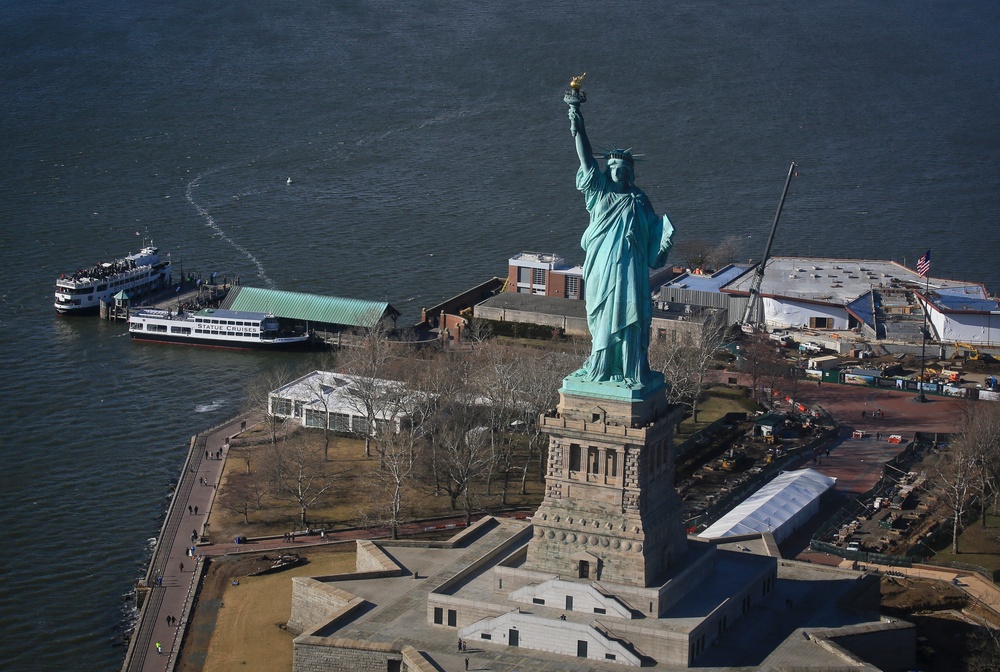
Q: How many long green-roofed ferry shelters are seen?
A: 1